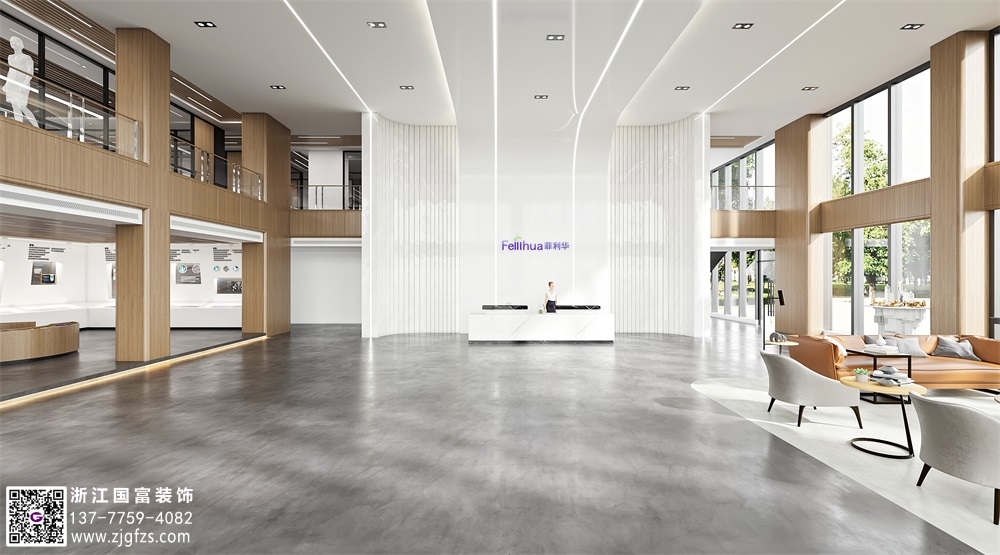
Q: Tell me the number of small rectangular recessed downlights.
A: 10